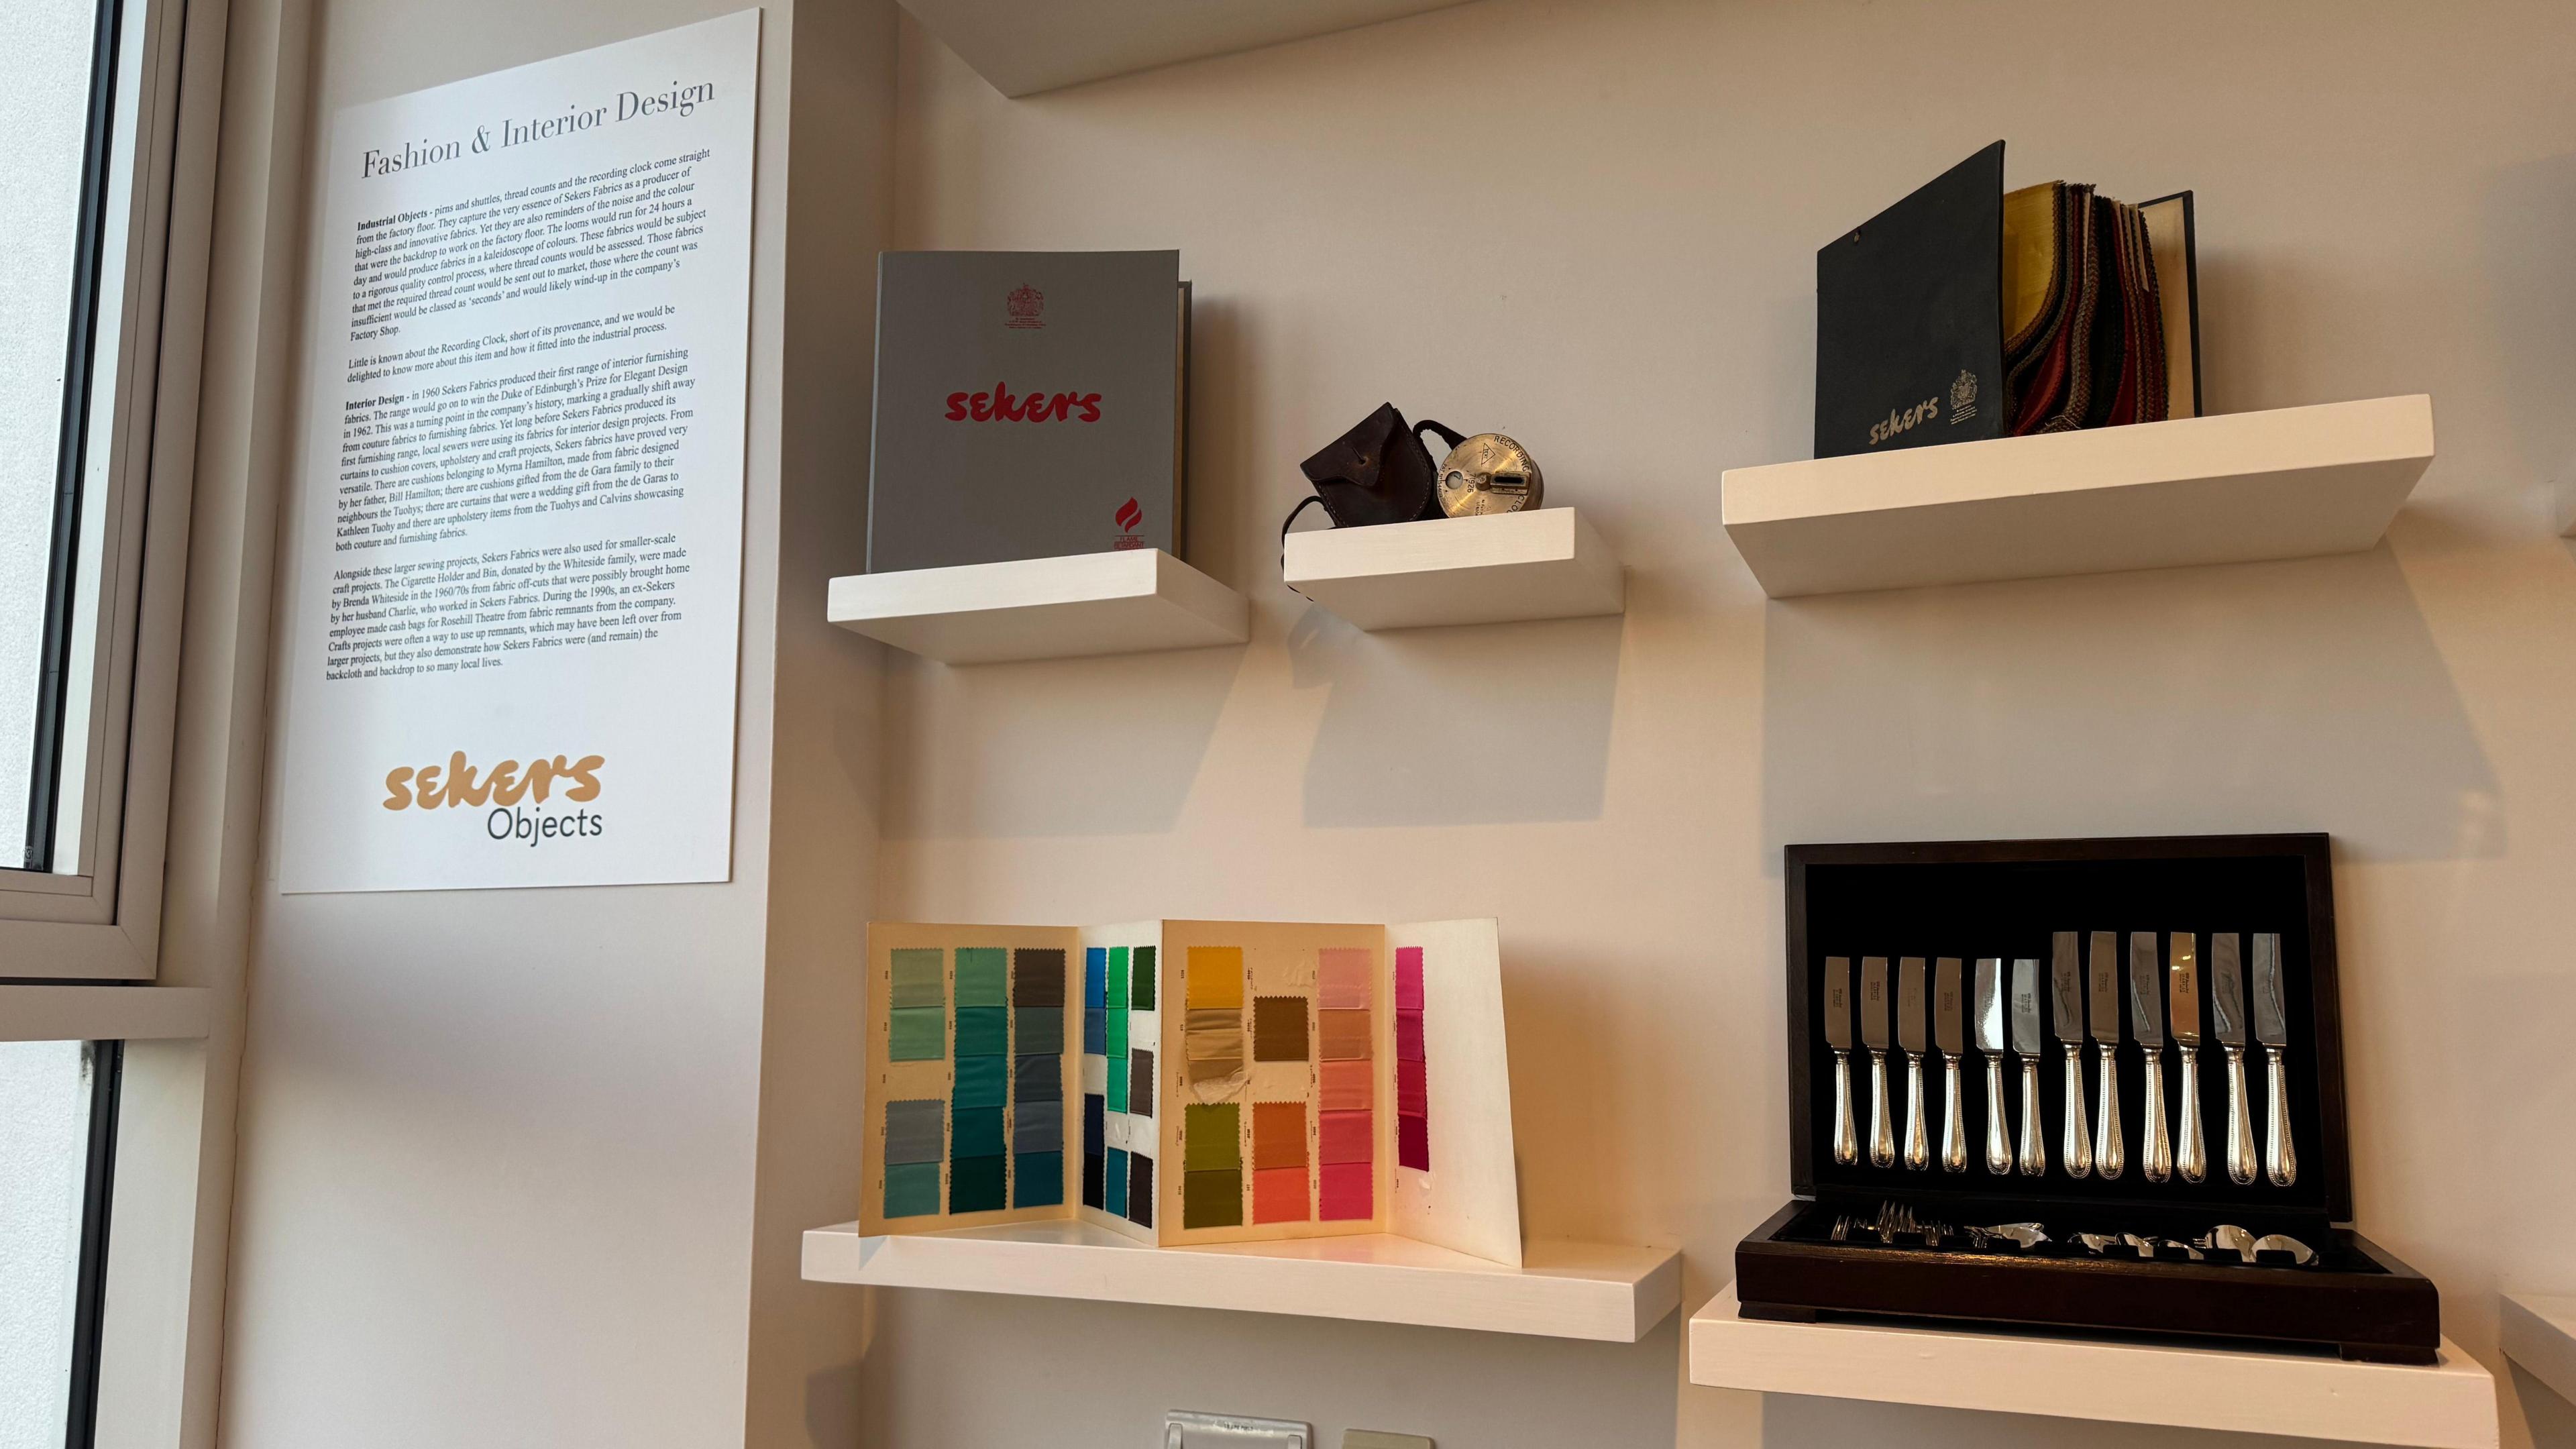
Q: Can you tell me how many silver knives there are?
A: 12